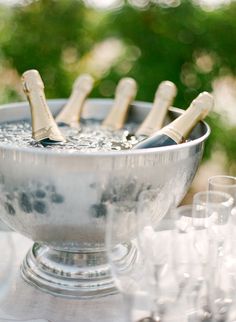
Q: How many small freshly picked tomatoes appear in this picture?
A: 0